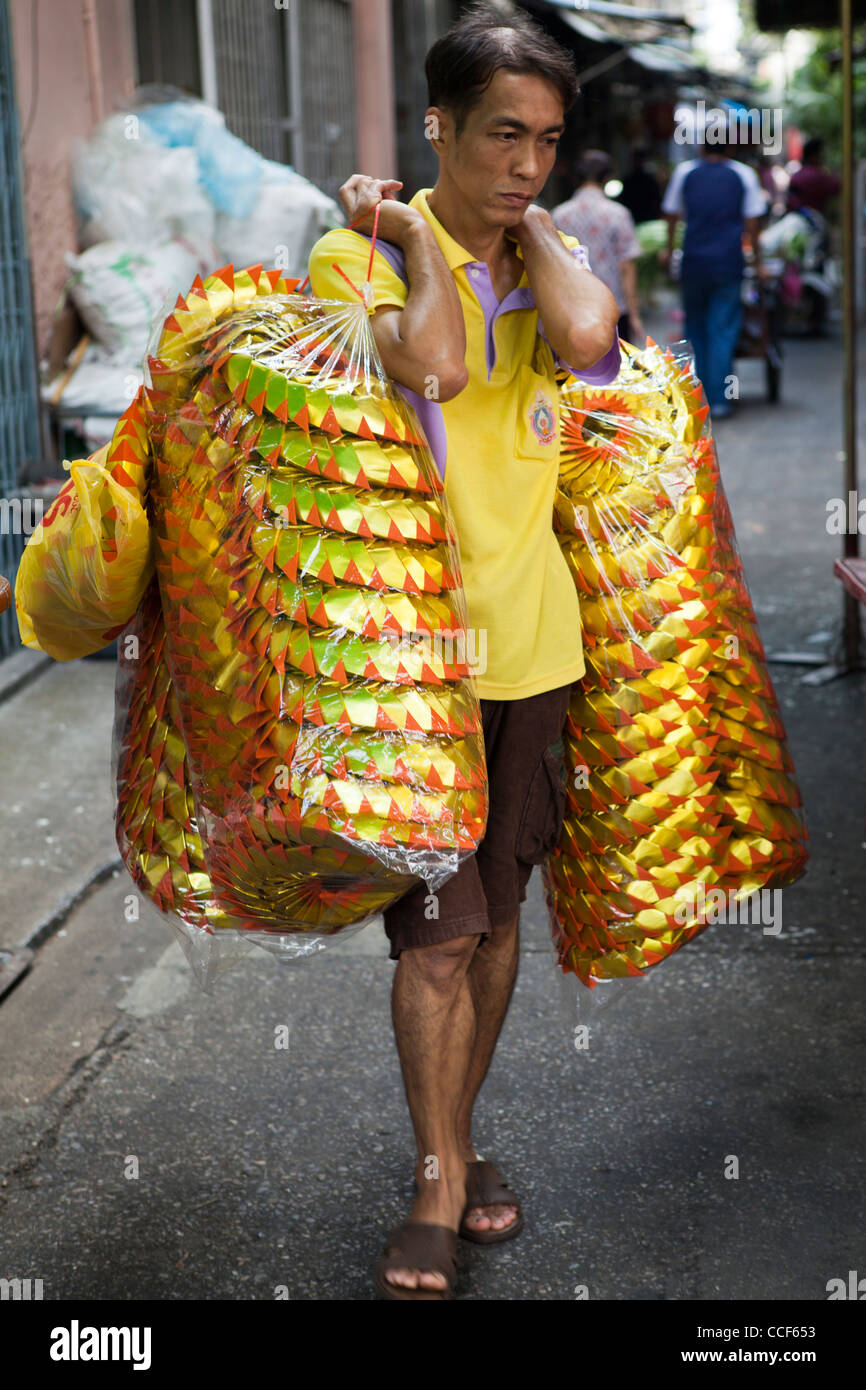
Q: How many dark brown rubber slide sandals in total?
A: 2